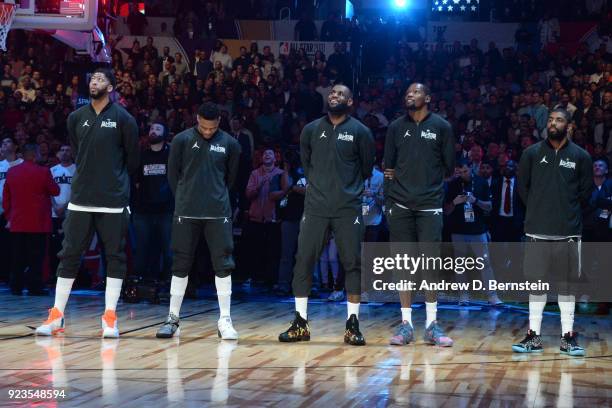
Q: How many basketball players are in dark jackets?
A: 5